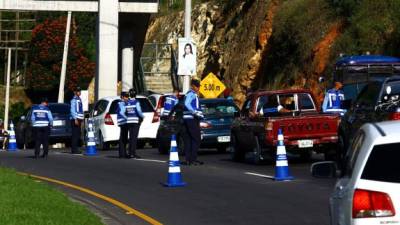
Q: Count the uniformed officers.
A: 7